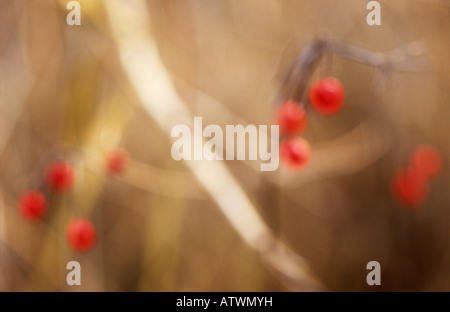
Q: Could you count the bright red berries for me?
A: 9